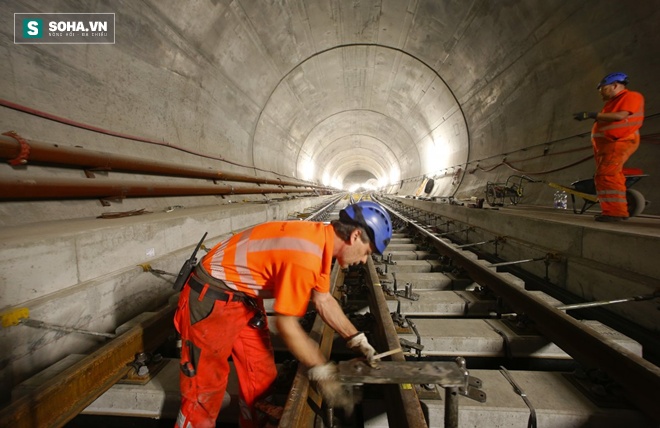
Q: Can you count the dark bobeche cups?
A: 0